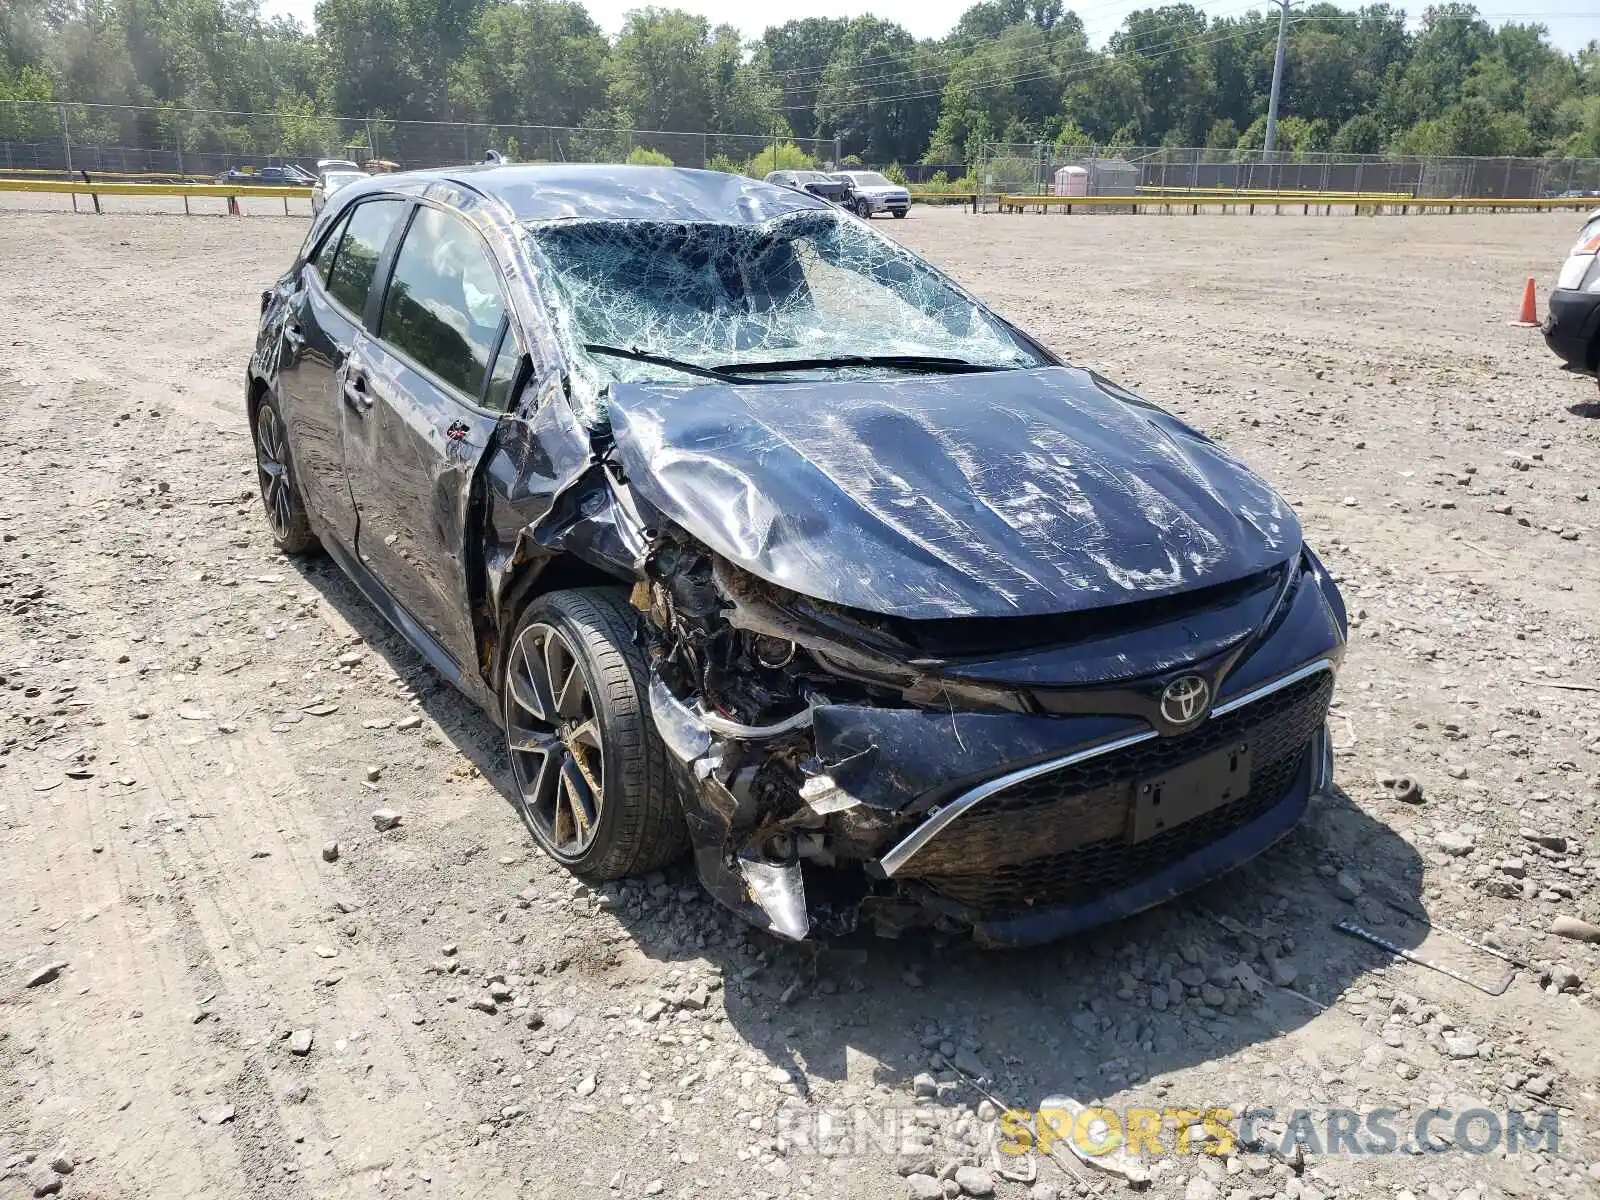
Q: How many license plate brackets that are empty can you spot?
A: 1